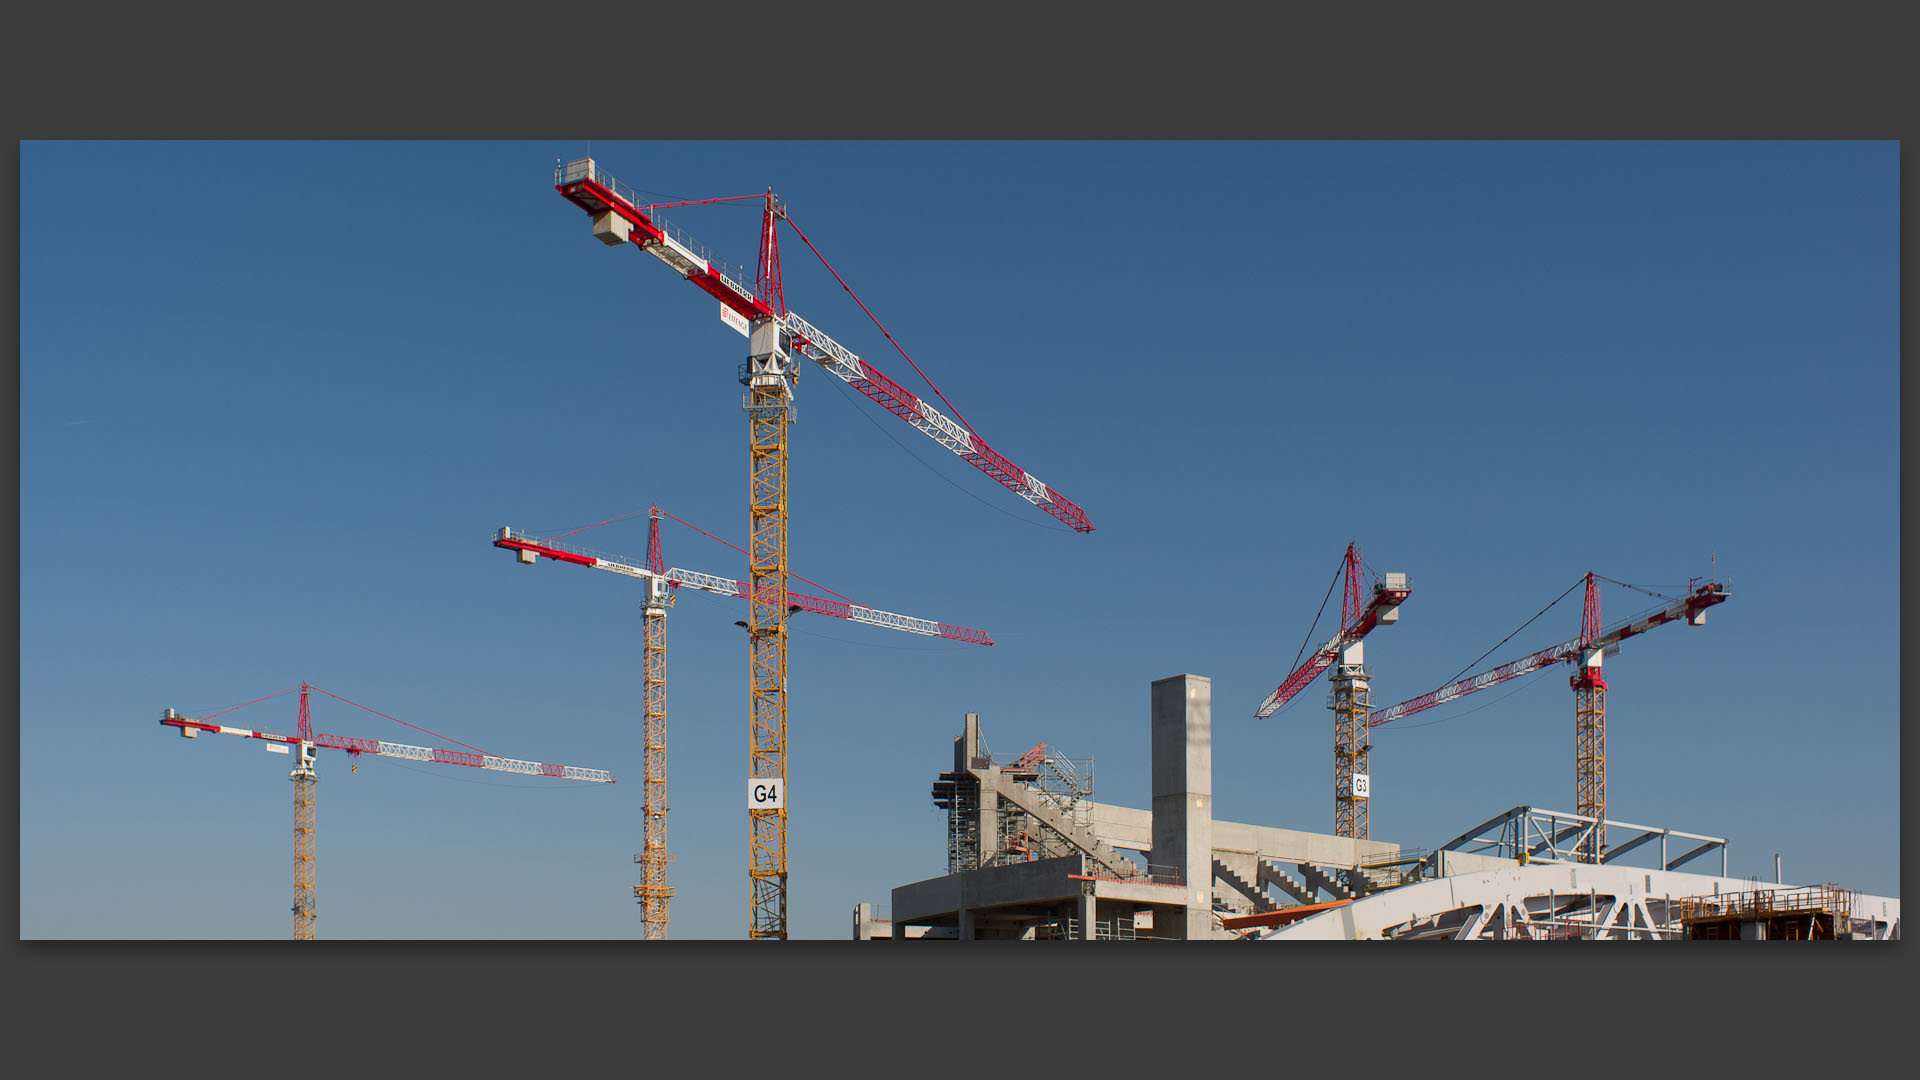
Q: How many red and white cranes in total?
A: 5